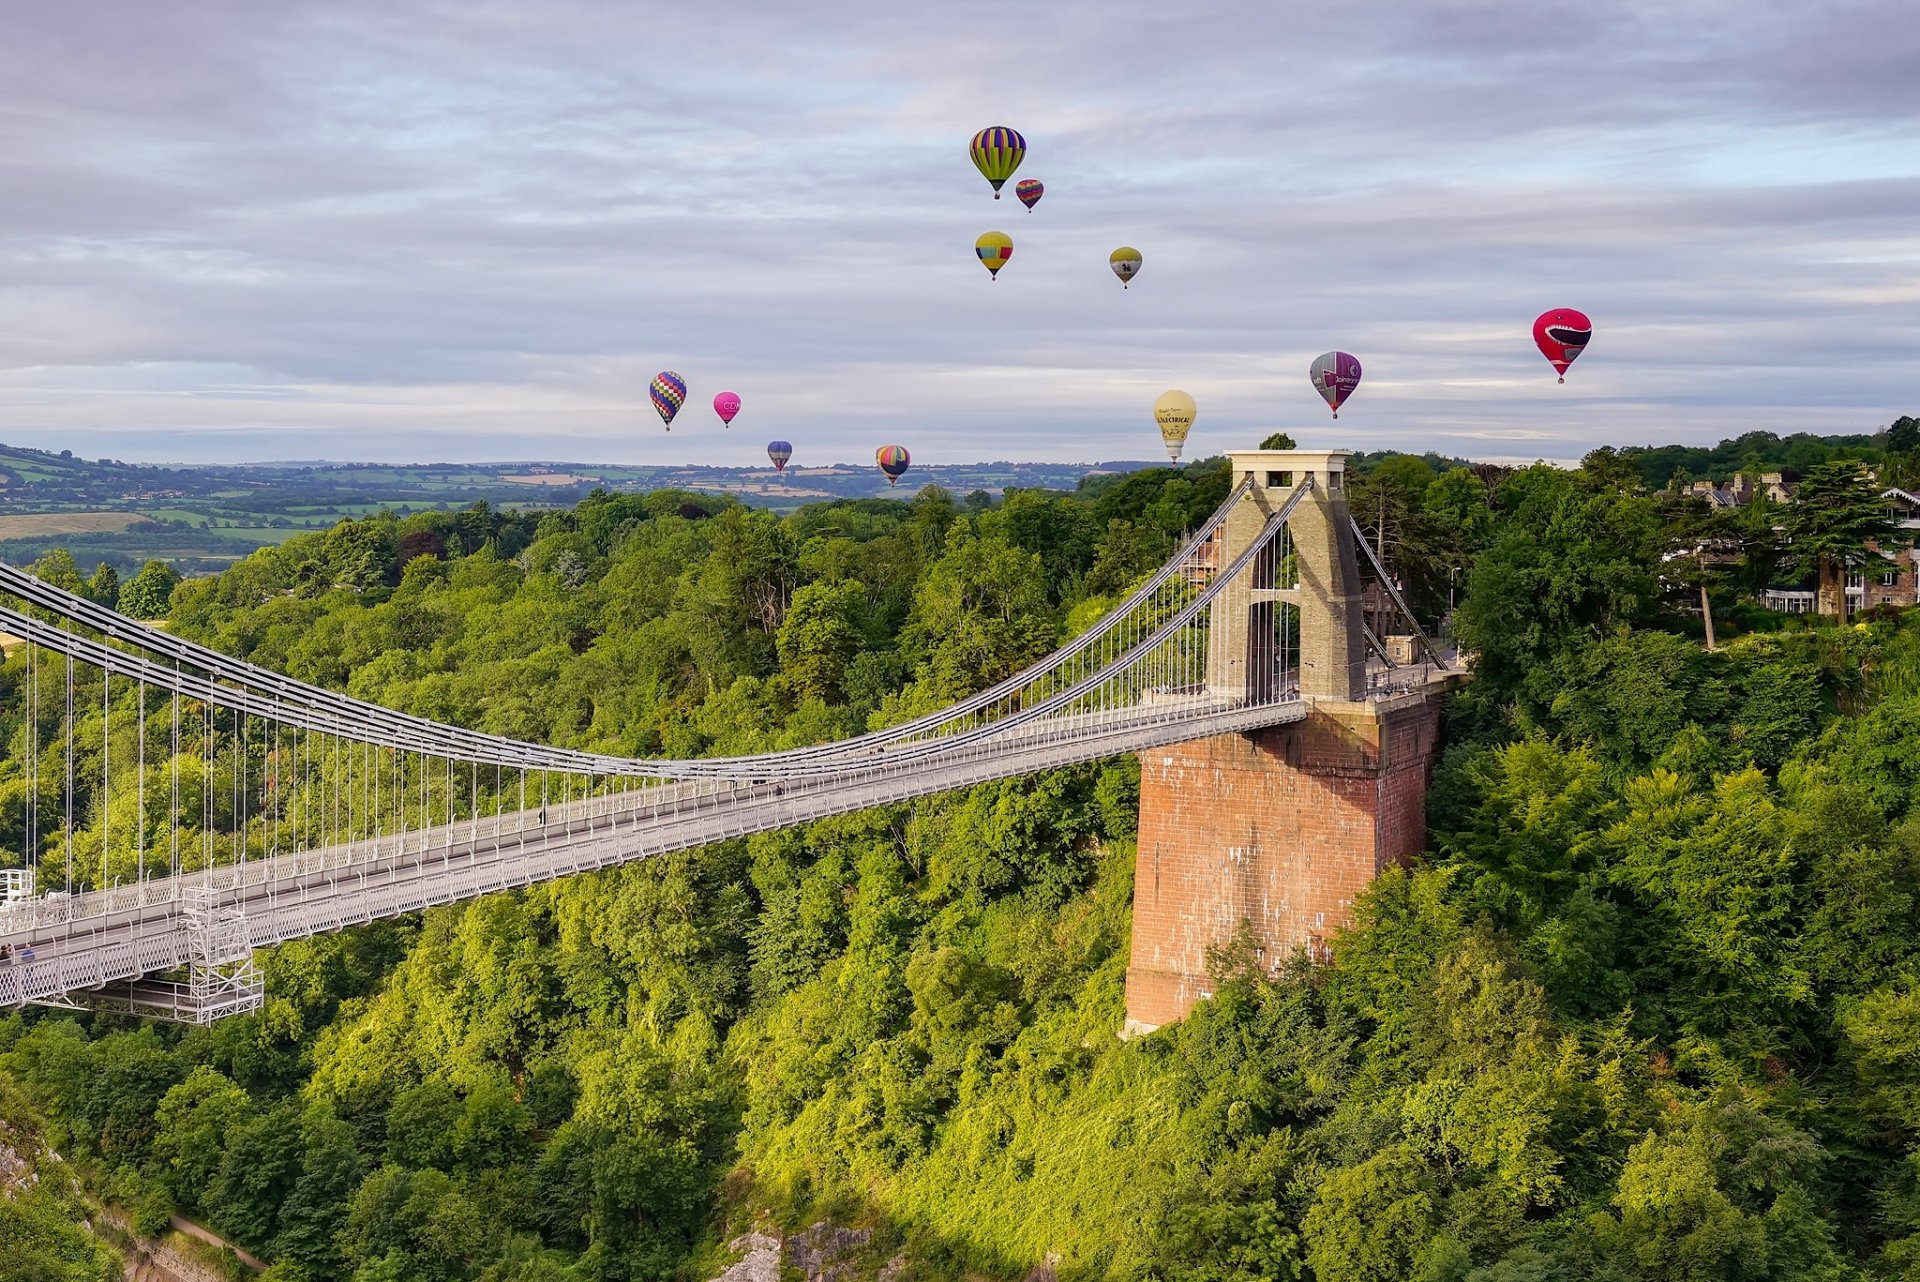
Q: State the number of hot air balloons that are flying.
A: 11